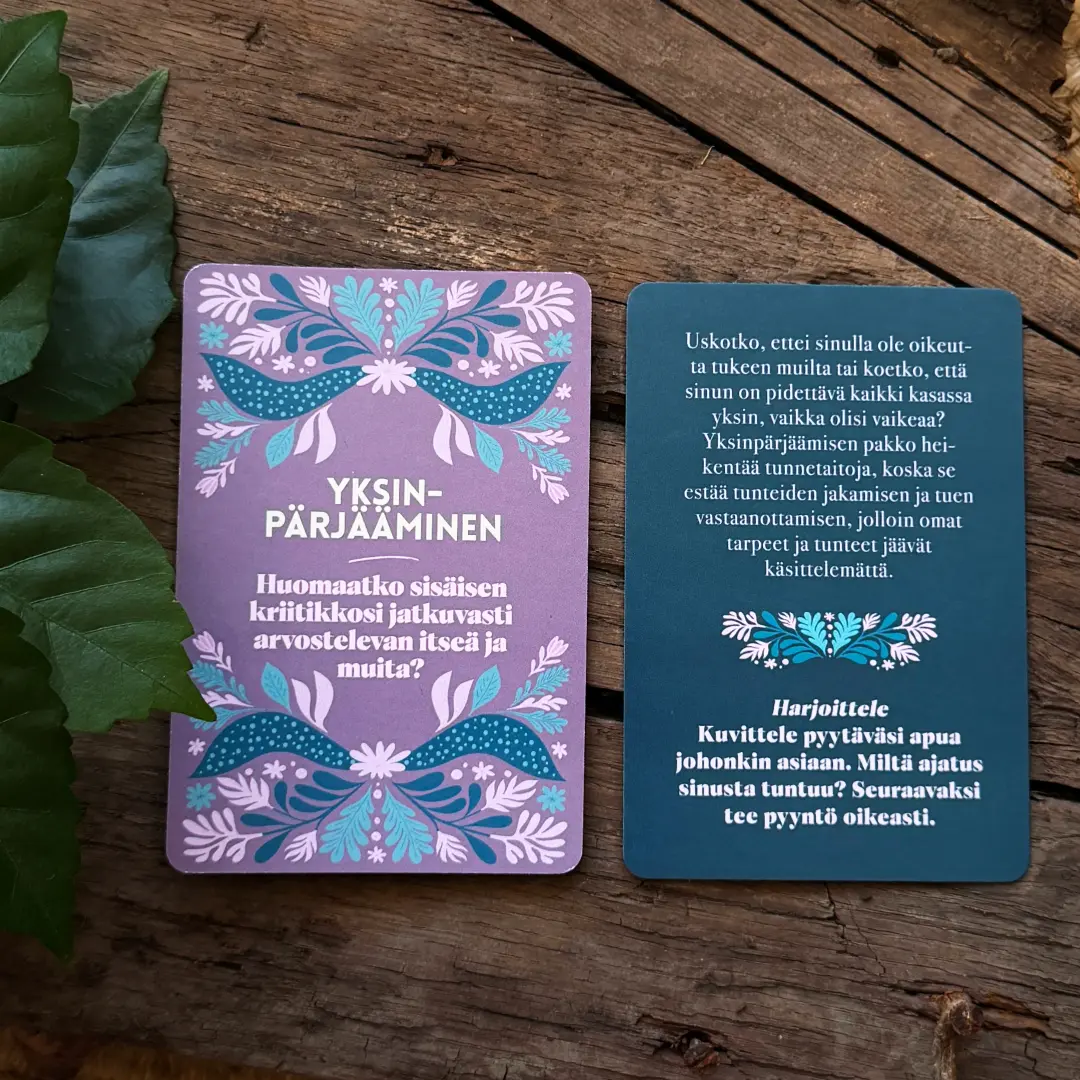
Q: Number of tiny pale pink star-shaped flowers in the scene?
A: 13